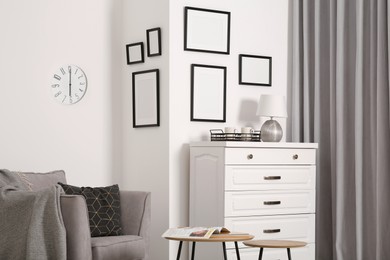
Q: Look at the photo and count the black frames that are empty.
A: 6